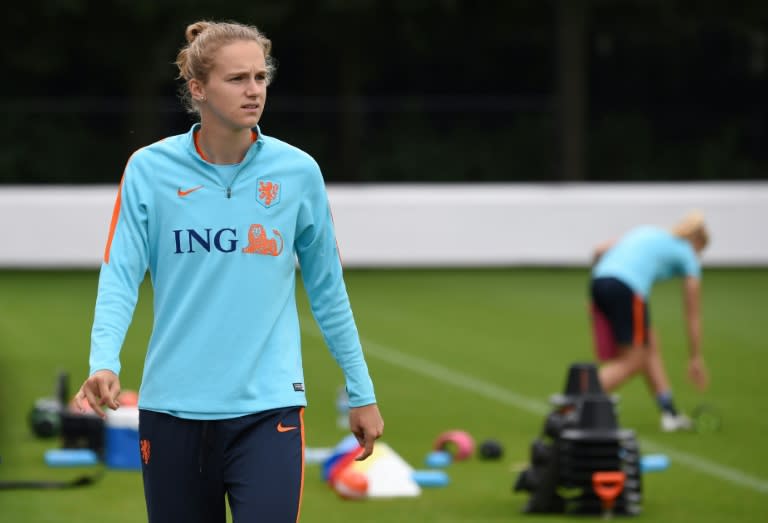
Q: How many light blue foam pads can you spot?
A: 4